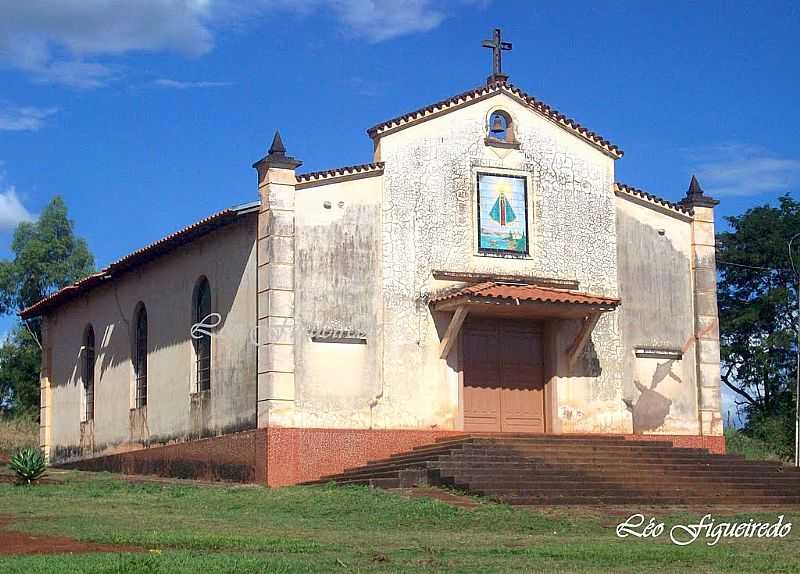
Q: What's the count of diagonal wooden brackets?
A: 2